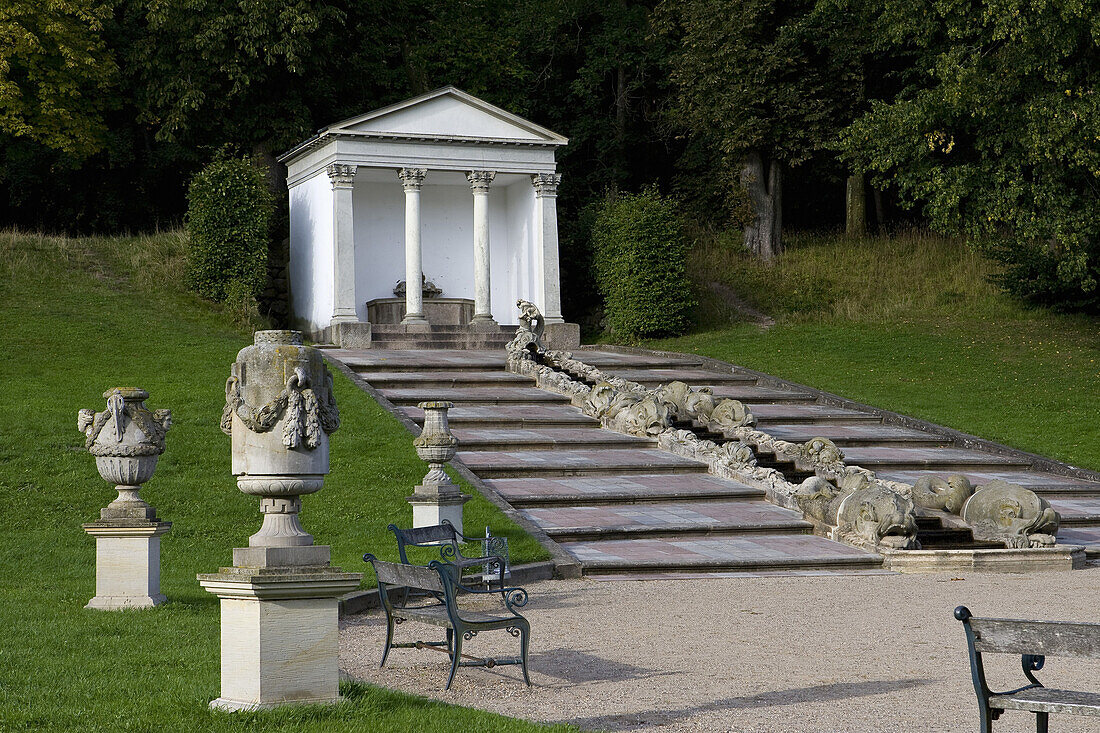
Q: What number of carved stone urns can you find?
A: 3